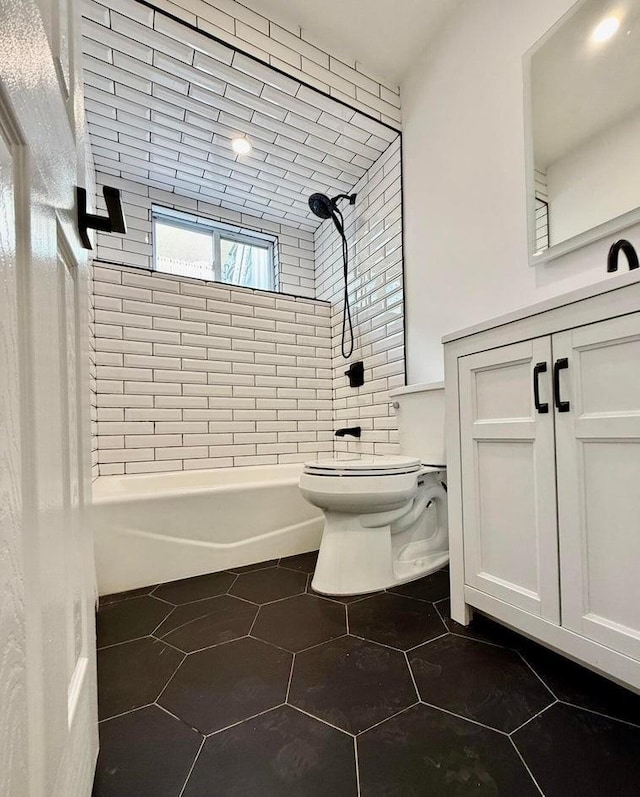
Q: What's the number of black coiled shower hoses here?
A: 1